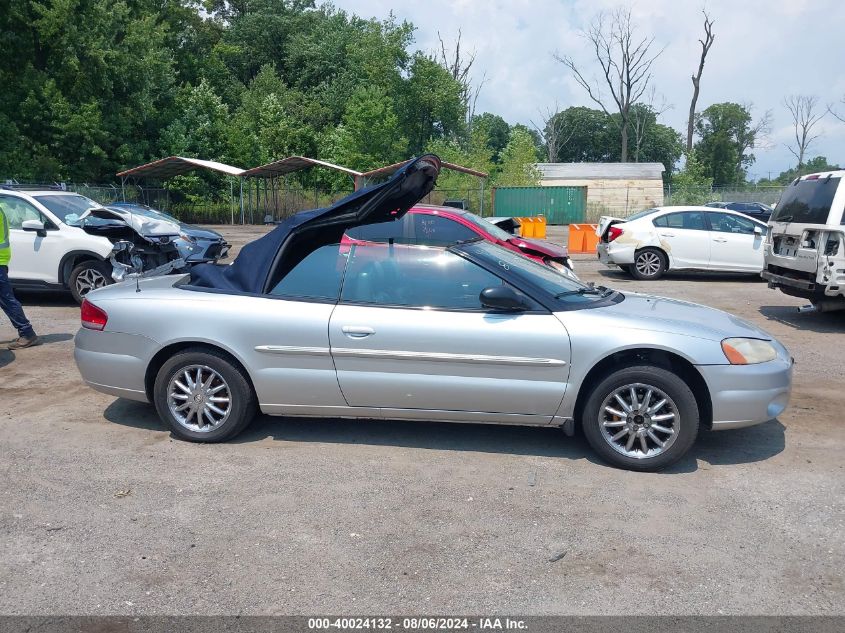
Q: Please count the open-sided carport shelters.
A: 3